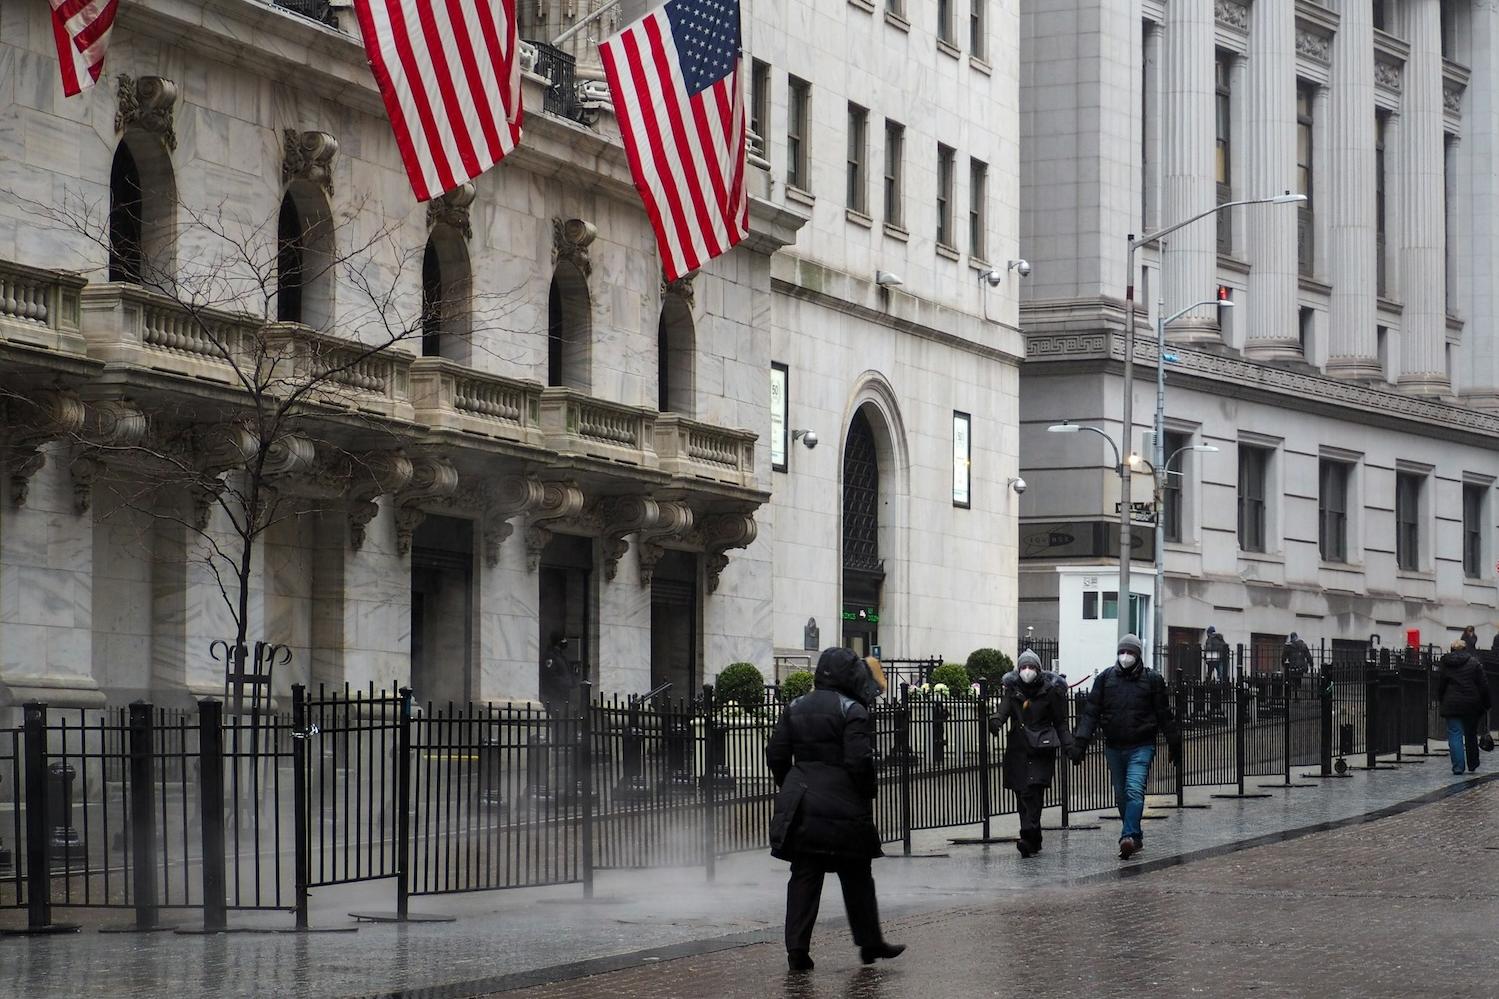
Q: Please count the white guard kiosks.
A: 1